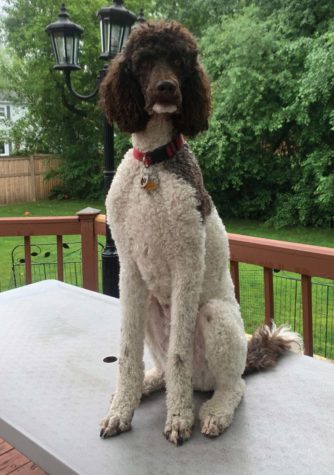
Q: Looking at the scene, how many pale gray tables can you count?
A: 1